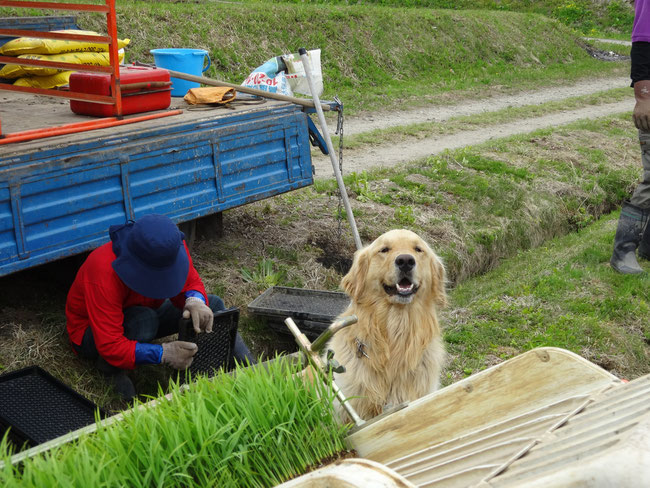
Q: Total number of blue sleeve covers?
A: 2